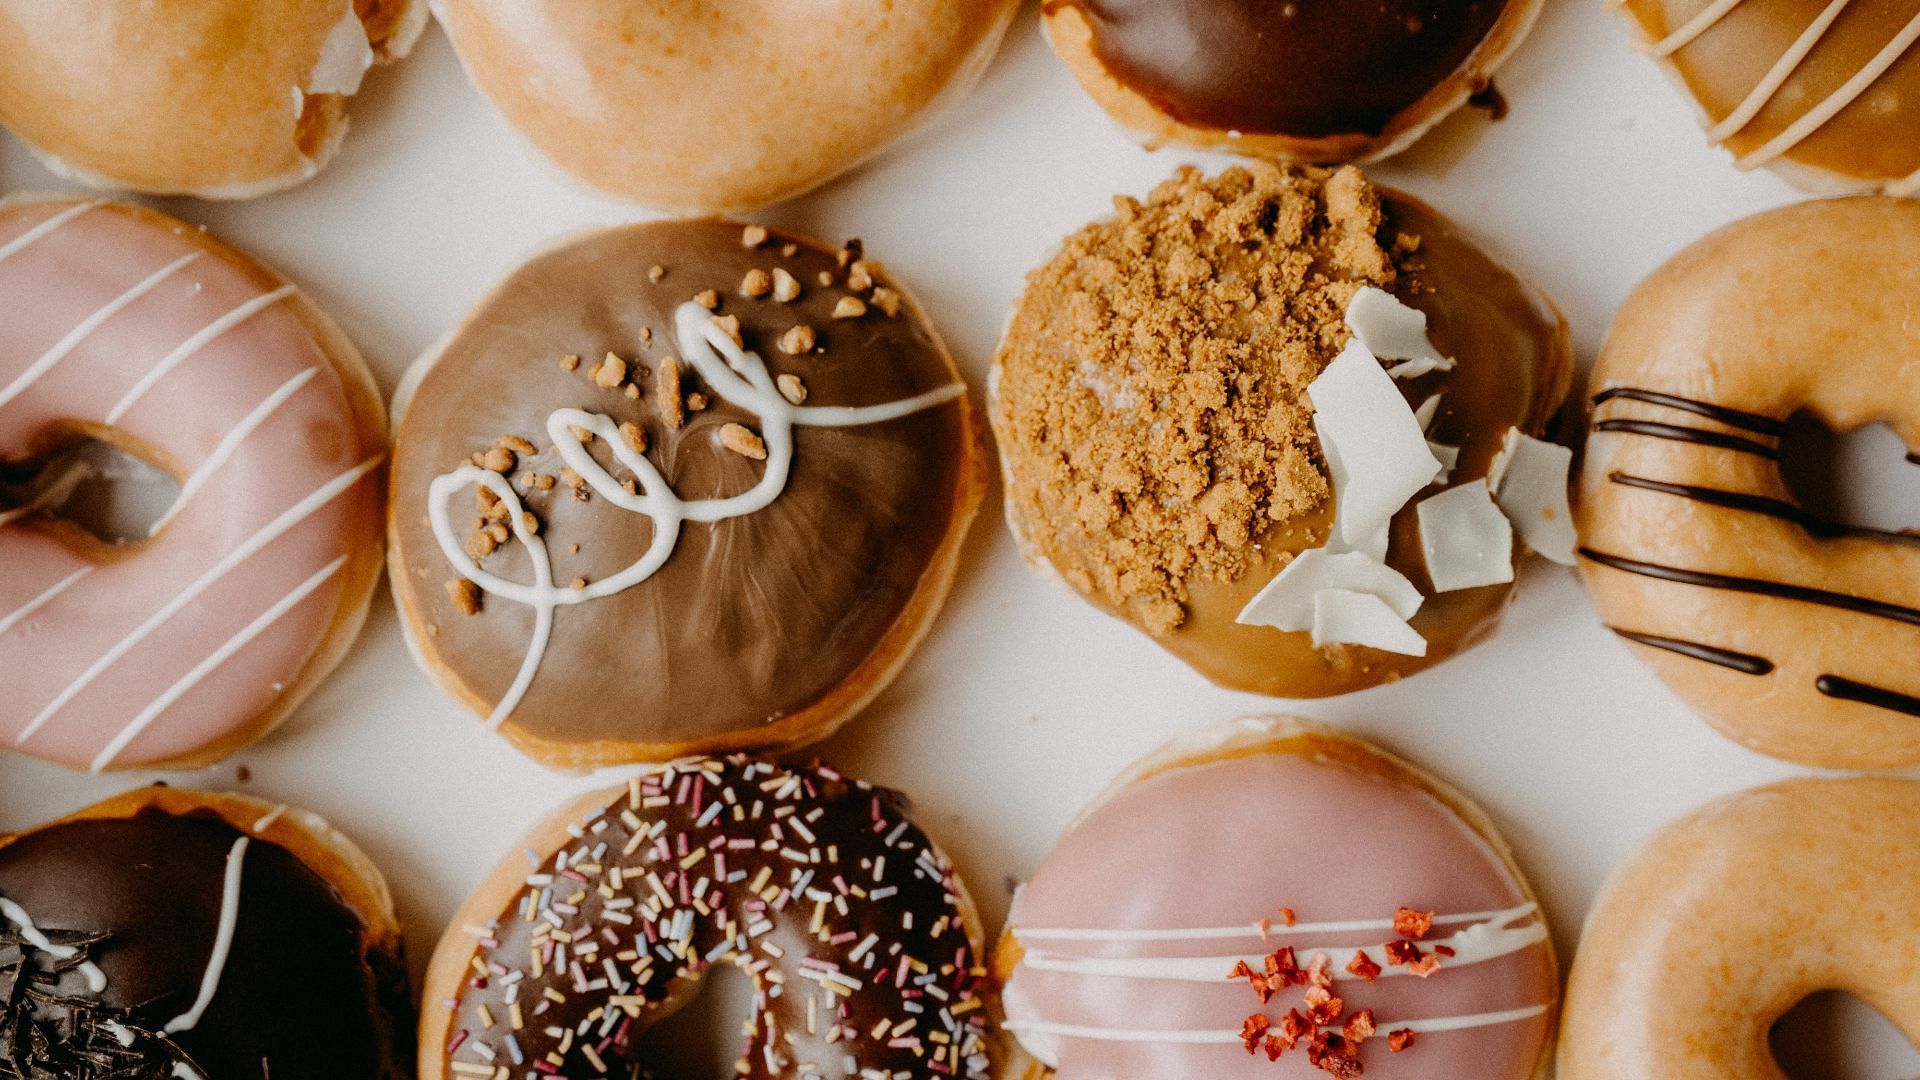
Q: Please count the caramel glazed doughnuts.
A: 2